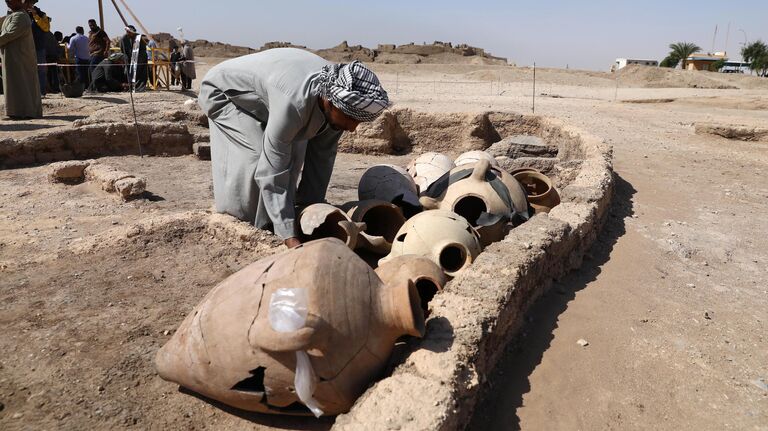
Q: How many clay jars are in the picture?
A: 10